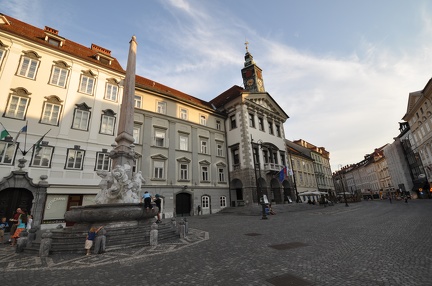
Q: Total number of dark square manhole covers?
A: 3